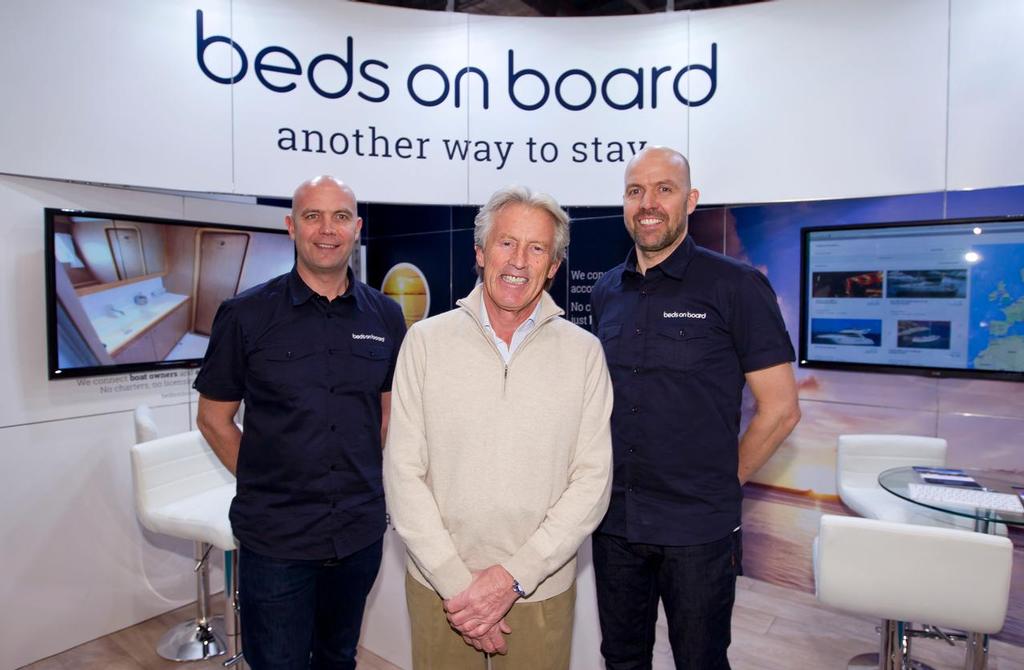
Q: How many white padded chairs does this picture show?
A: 4